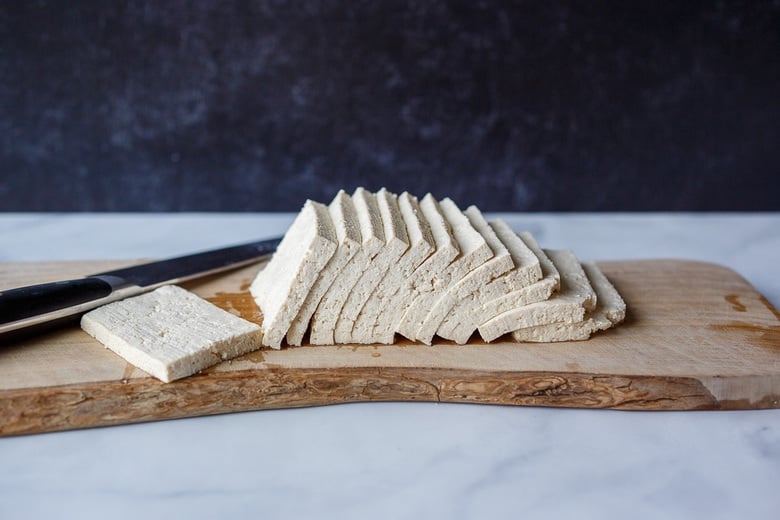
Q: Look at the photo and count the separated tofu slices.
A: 1